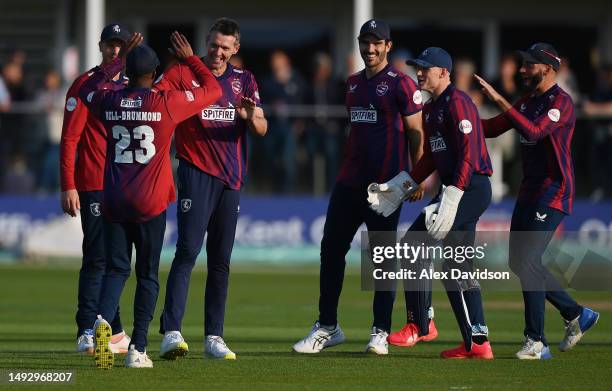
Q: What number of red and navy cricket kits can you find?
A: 6